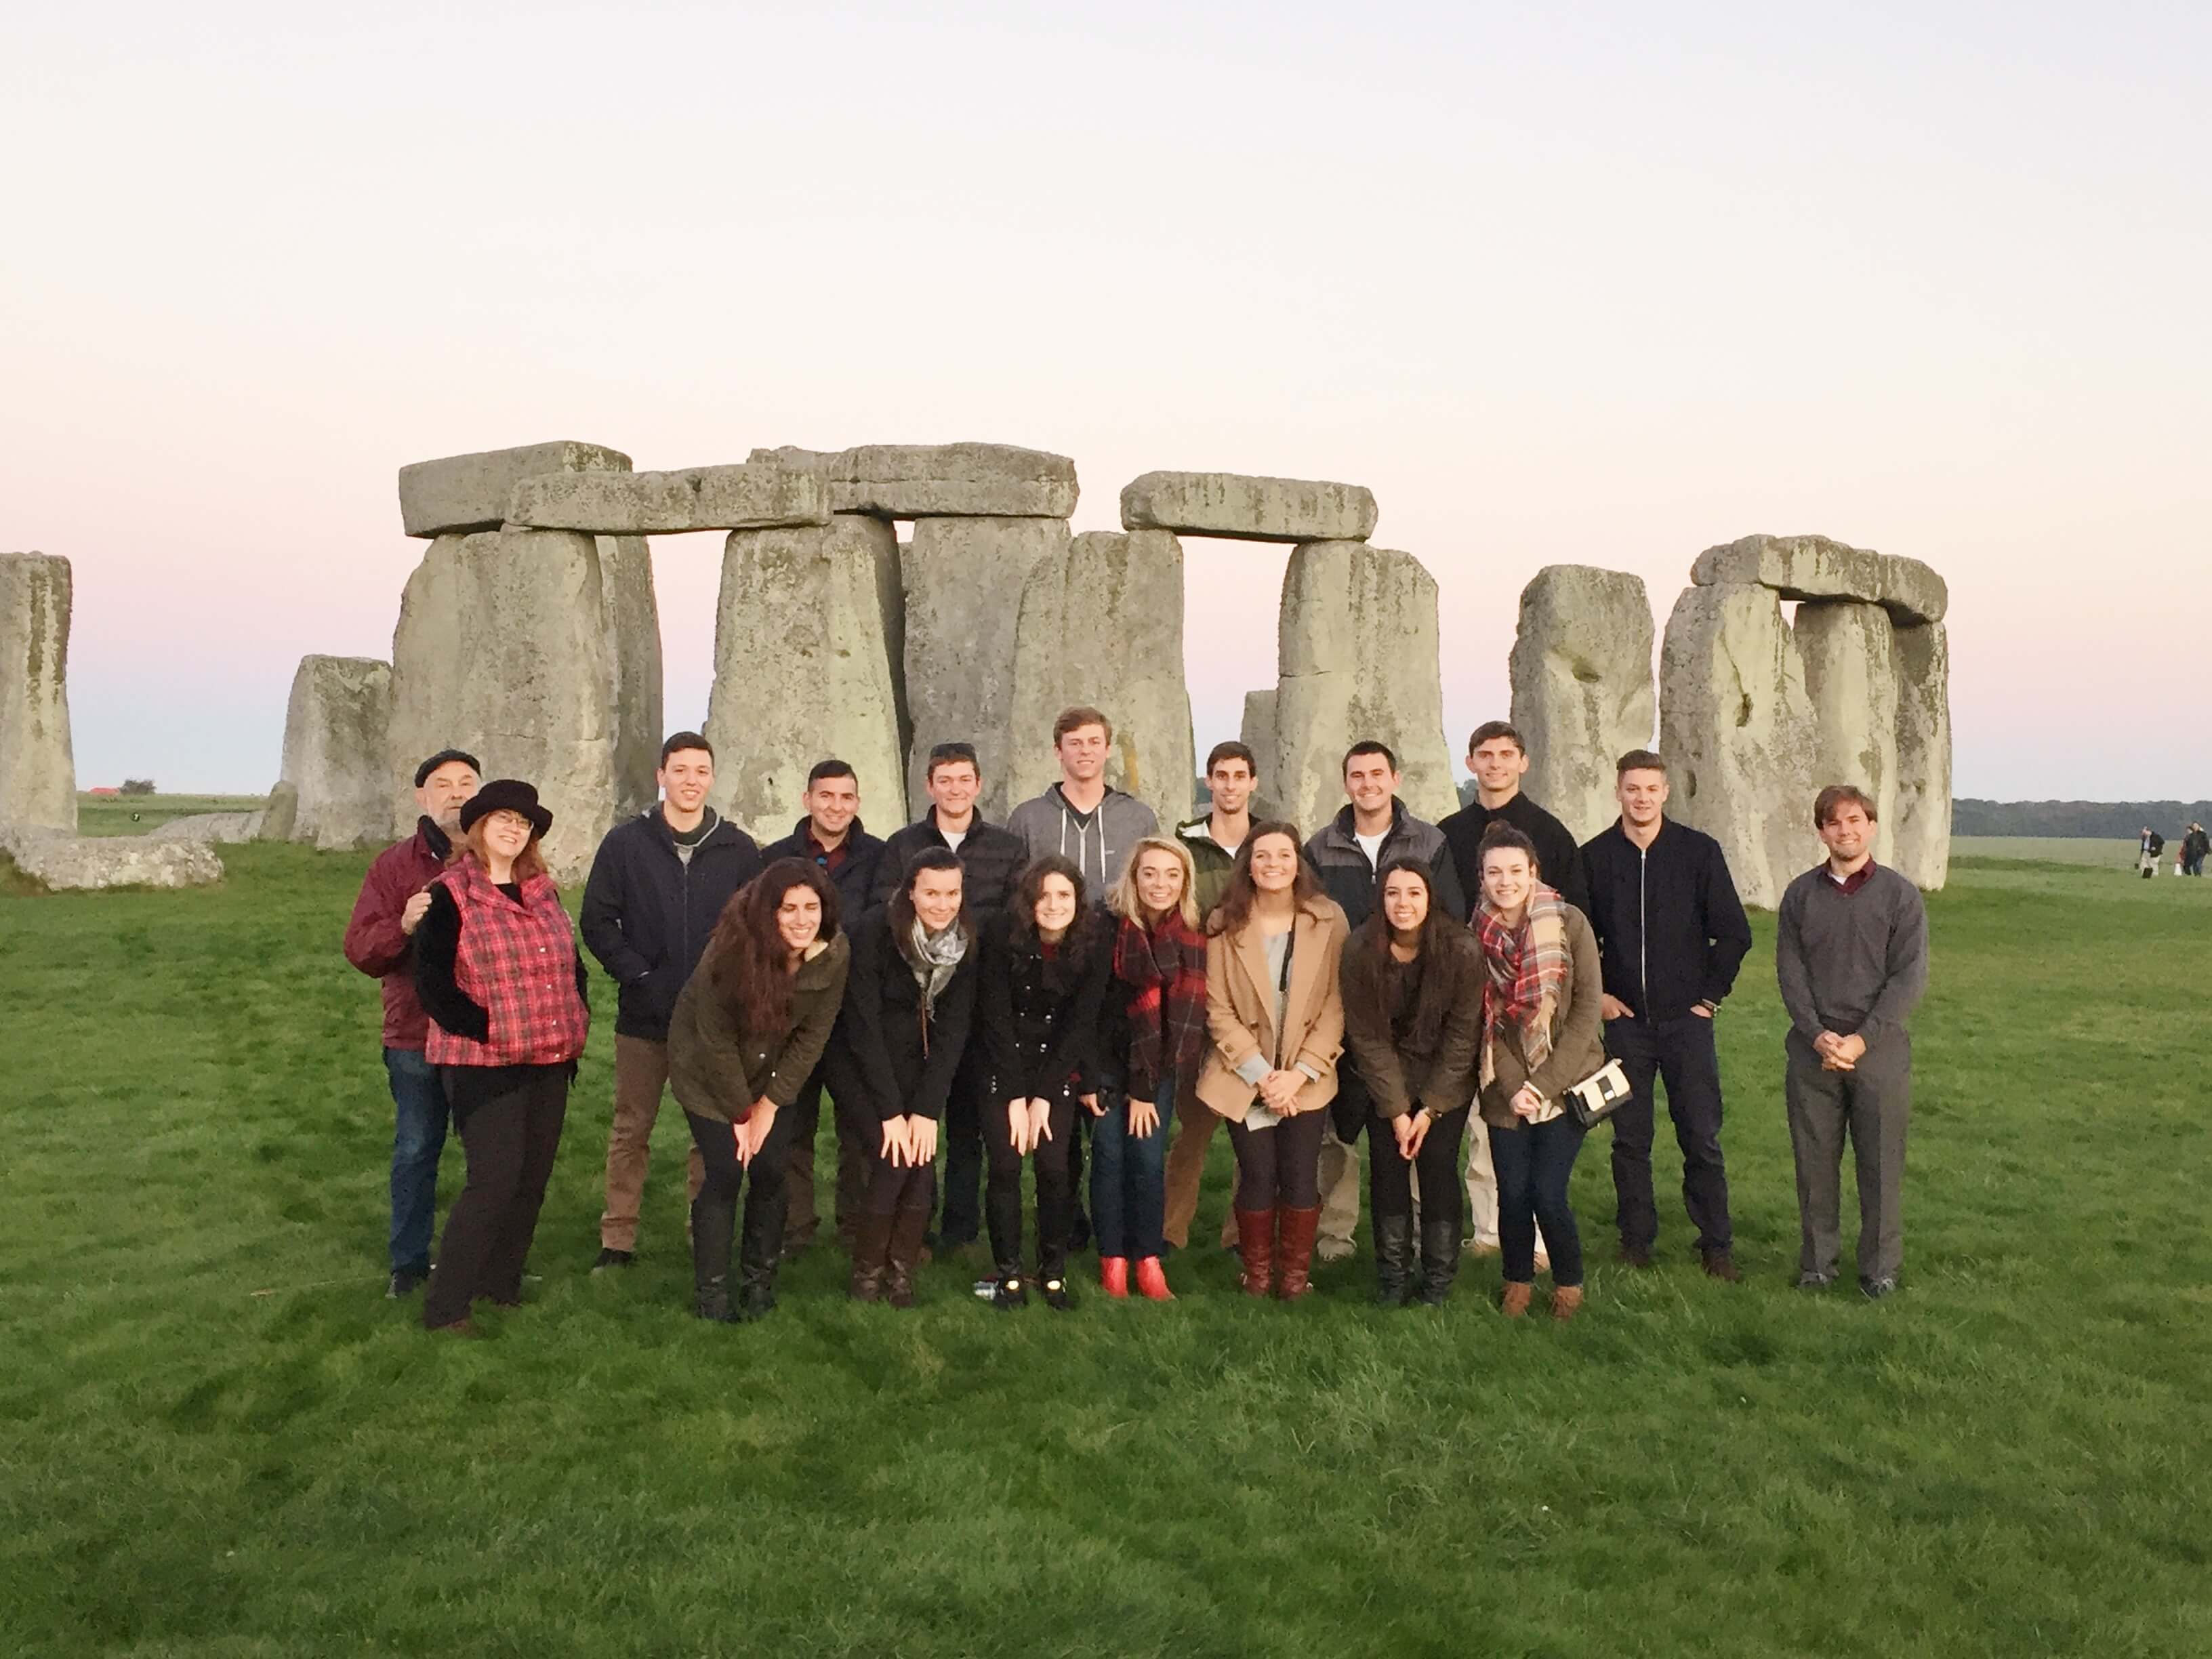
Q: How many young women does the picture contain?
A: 7